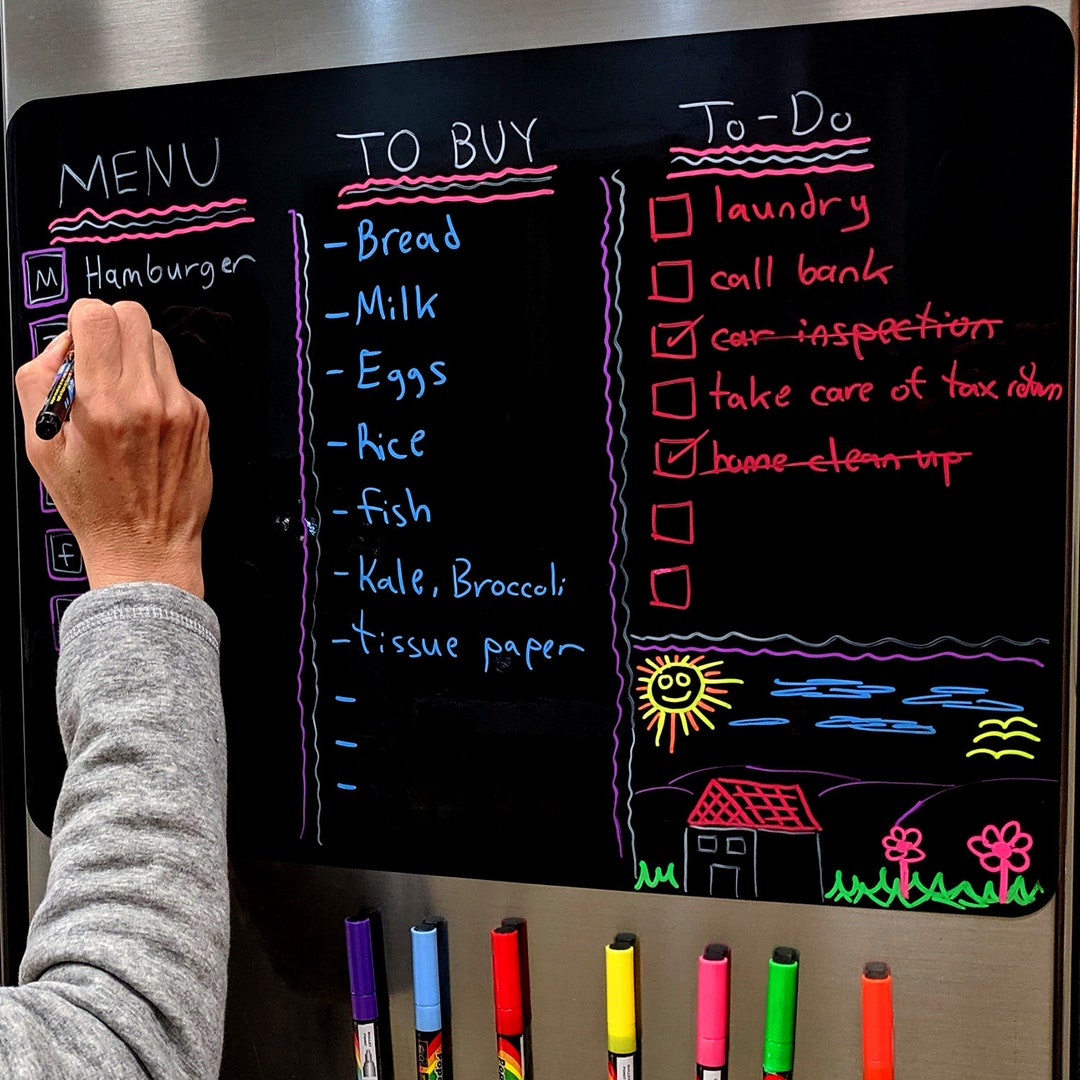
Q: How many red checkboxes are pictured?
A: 7